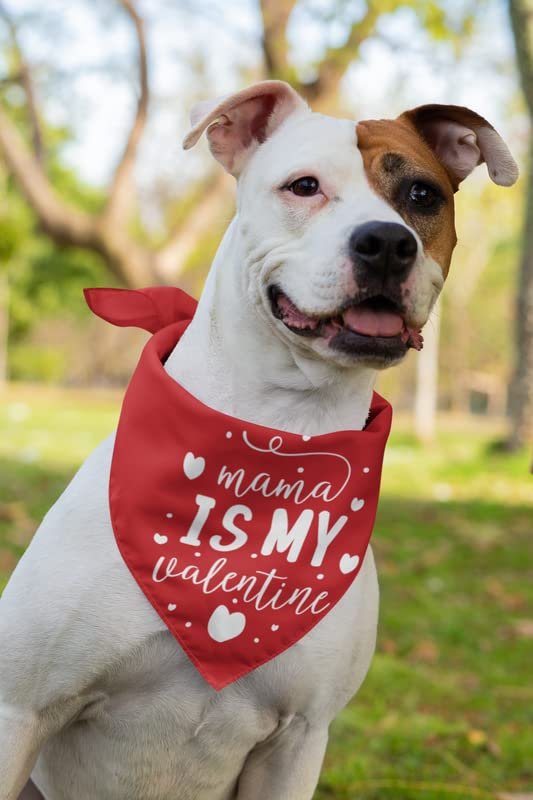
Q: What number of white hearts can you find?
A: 7